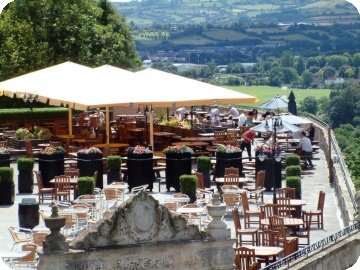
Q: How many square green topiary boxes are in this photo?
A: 9